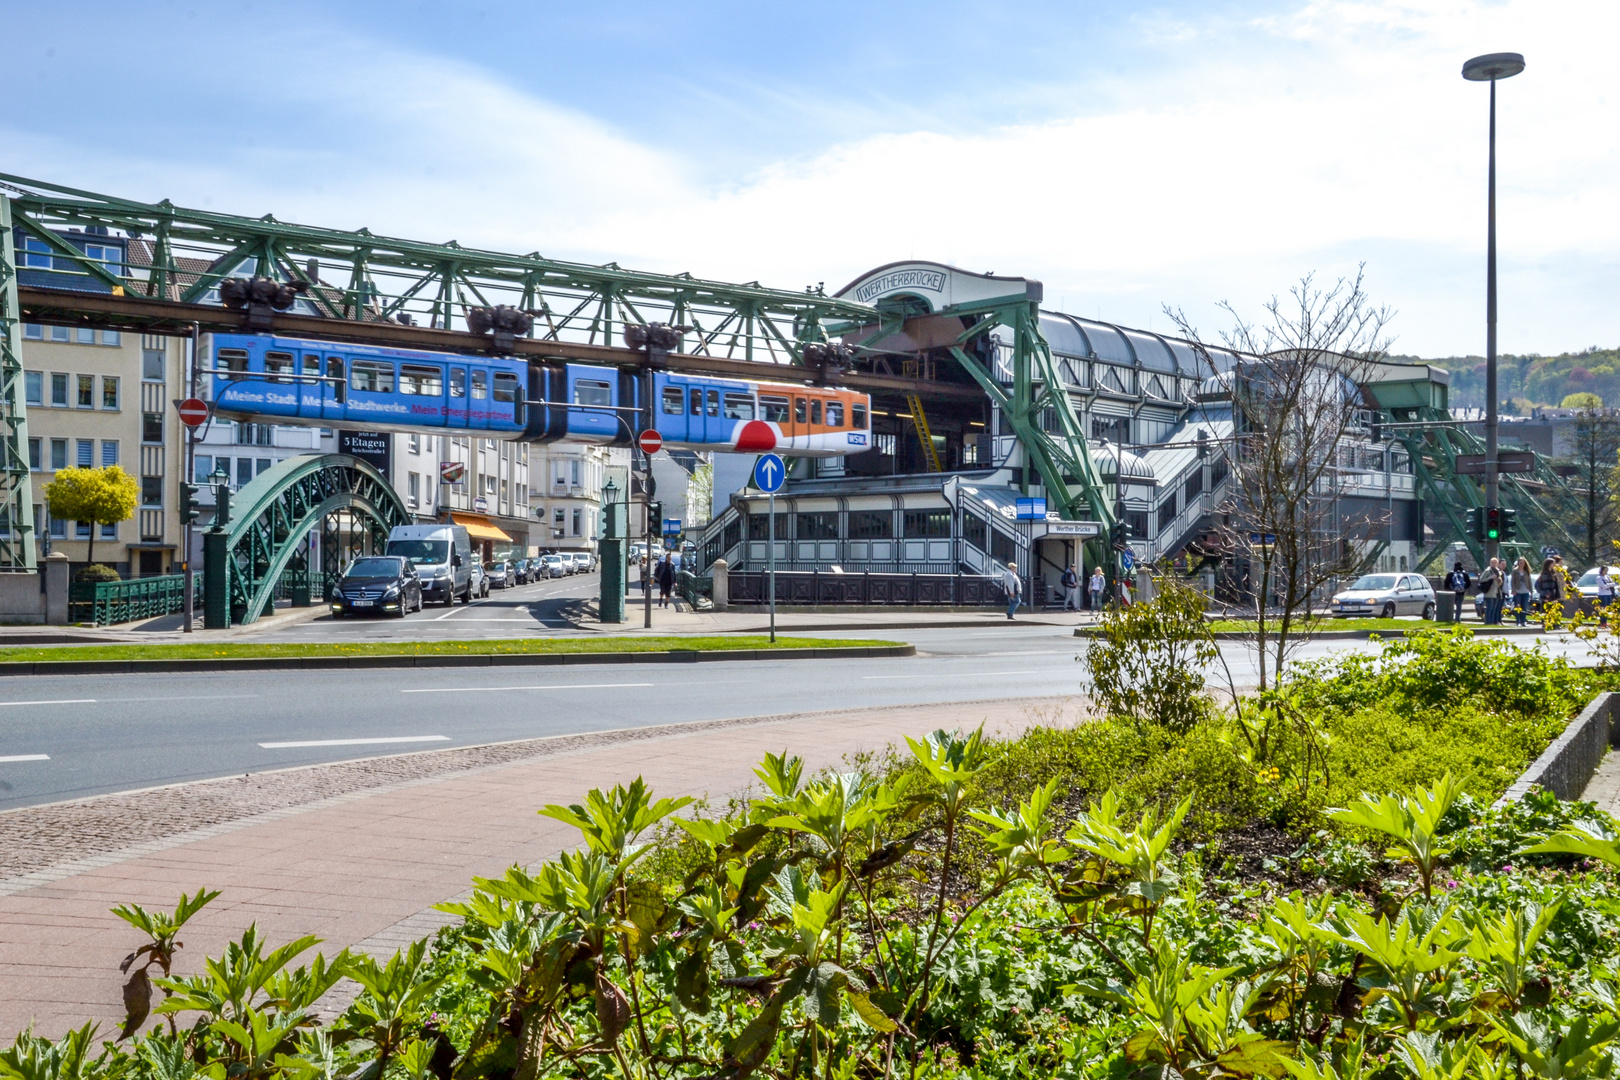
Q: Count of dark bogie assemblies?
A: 4